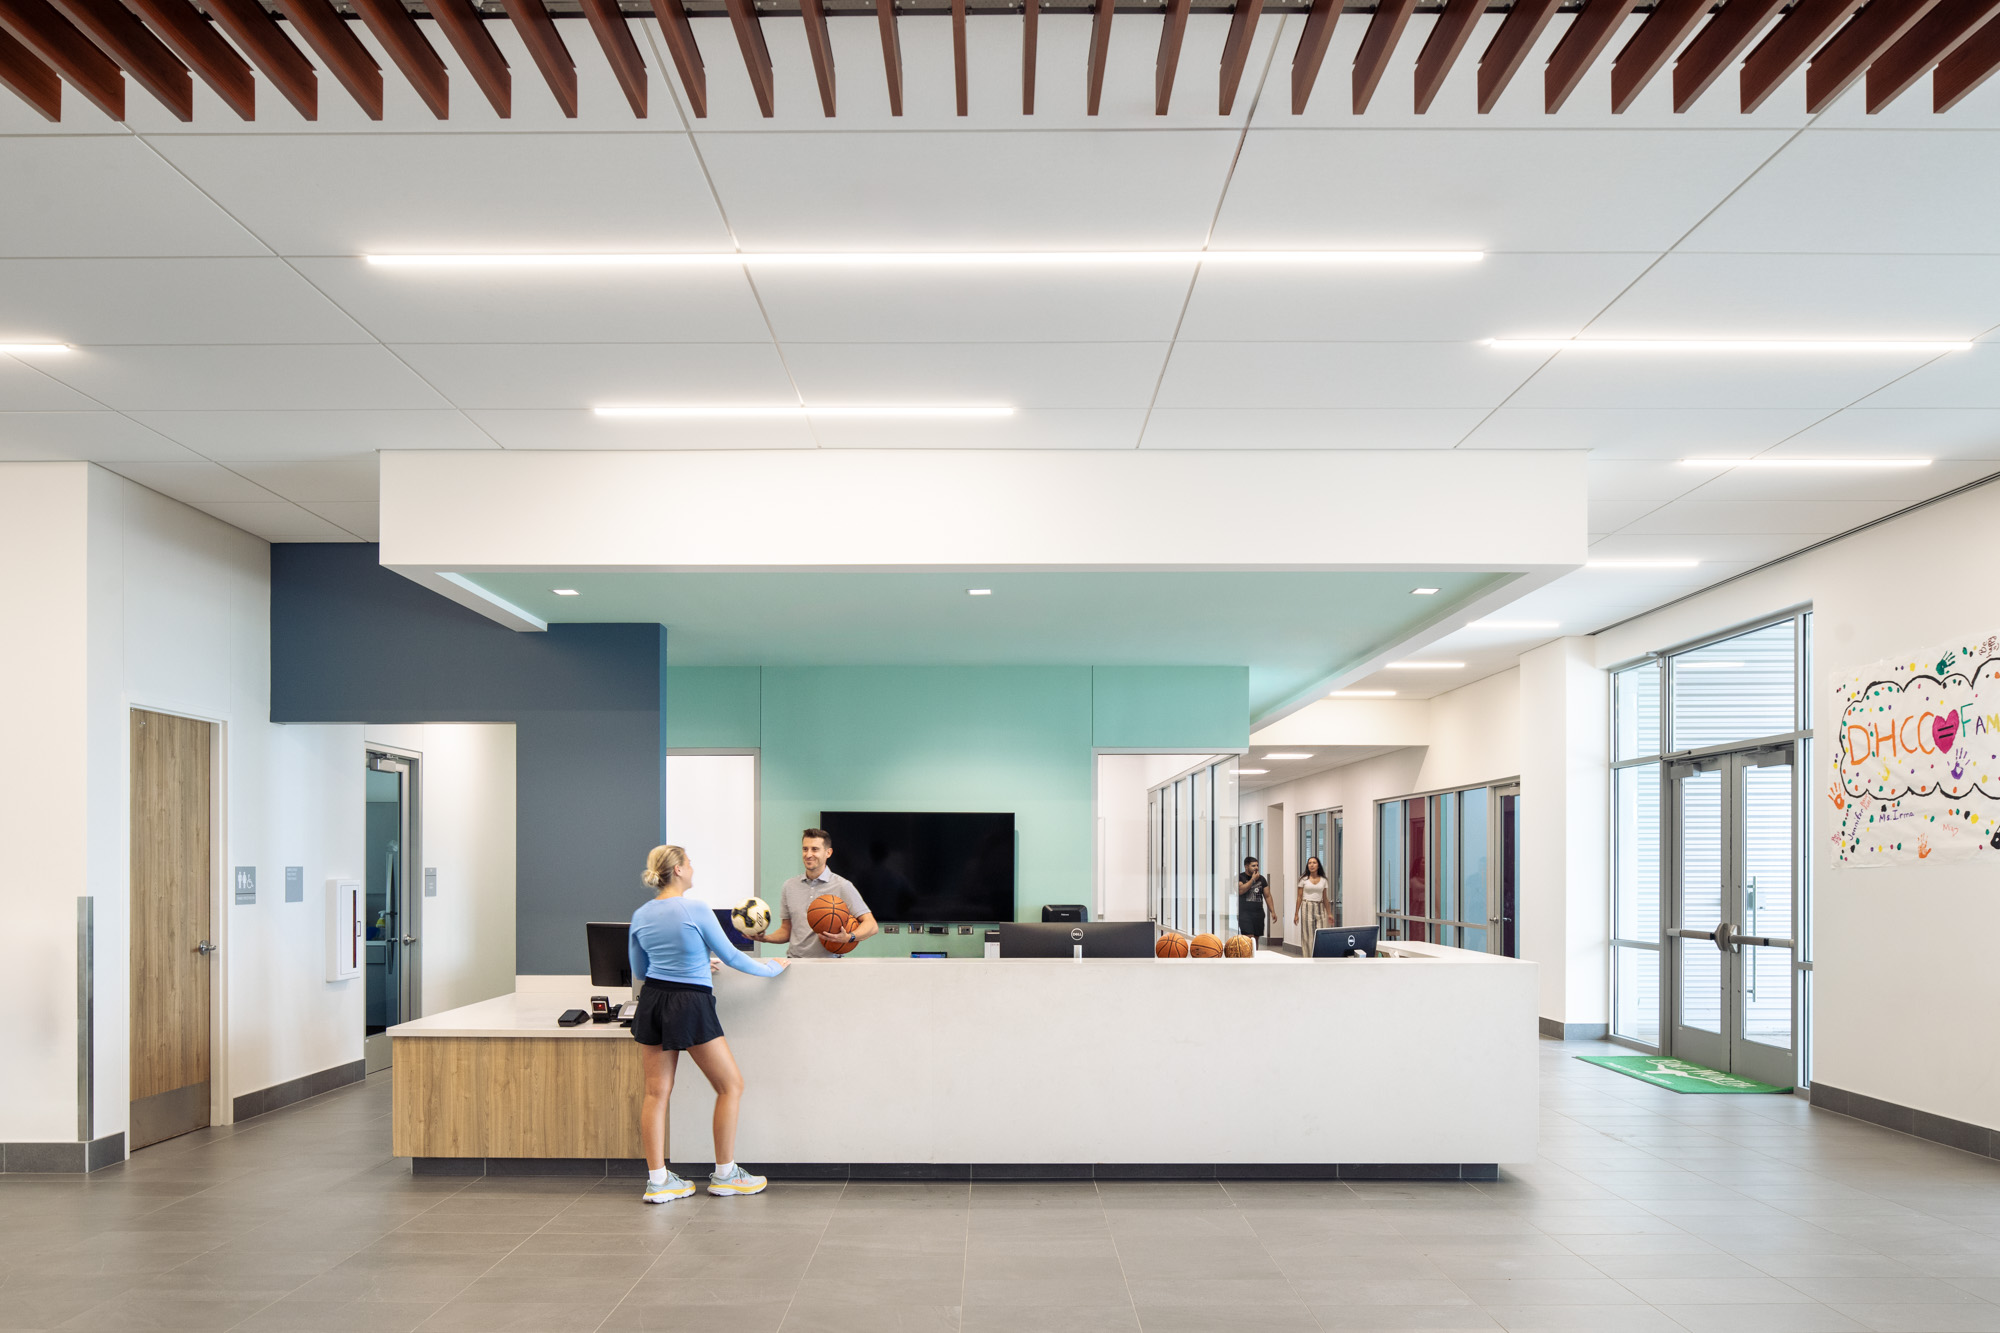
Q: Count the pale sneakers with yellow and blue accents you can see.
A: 2